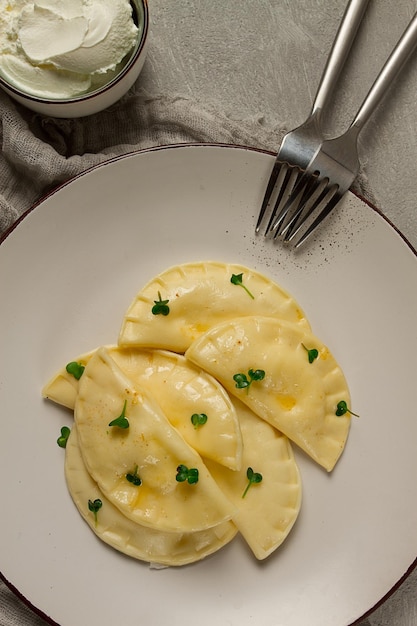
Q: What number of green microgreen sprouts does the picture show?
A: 13